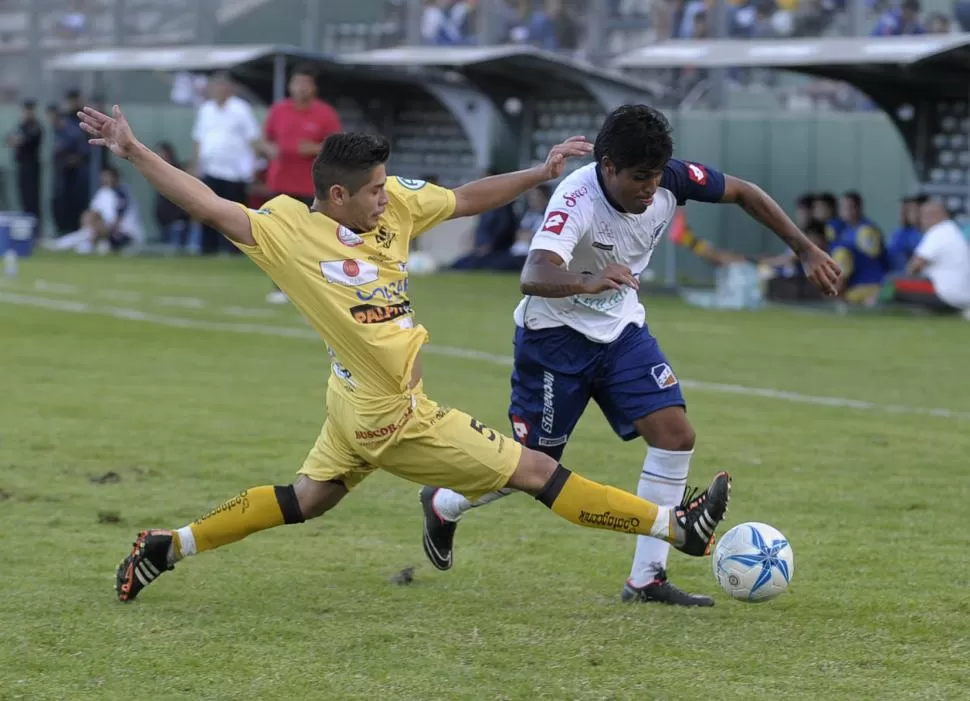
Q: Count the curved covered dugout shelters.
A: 3